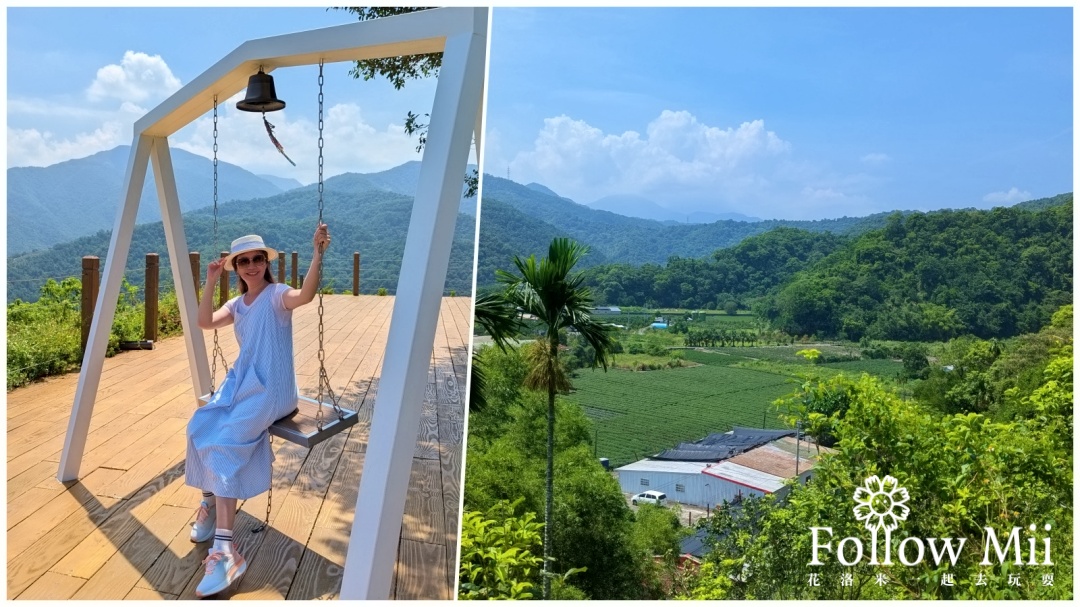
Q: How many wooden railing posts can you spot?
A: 7